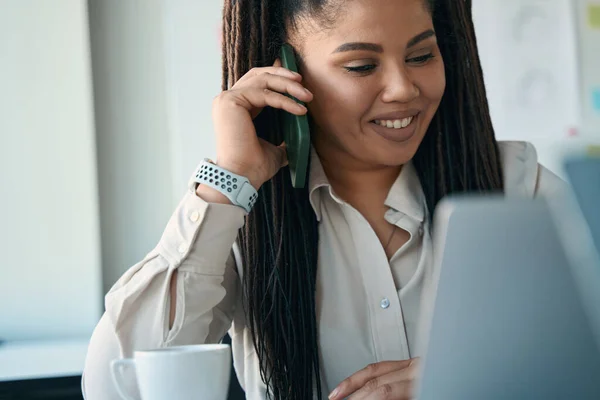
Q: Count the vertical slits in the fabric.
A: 1